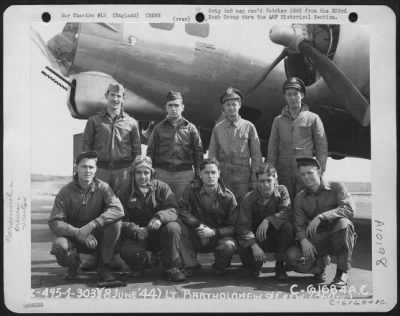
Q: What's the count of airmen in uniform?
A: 9